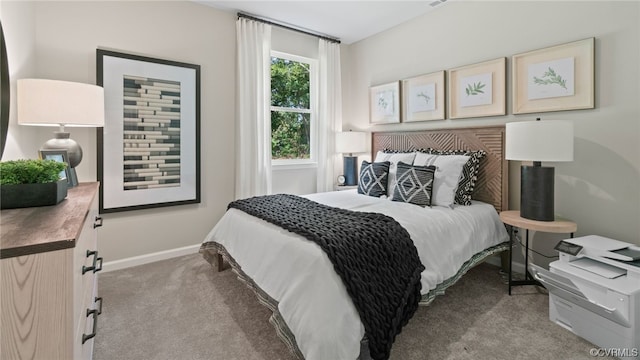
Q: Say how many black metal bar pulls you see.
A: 5